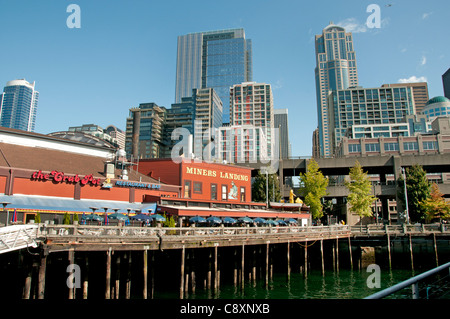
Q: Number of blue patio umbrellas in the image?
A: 12